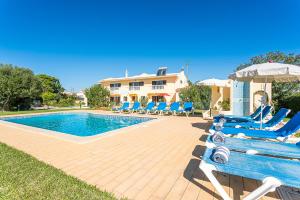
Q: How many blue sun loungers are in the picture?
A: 12